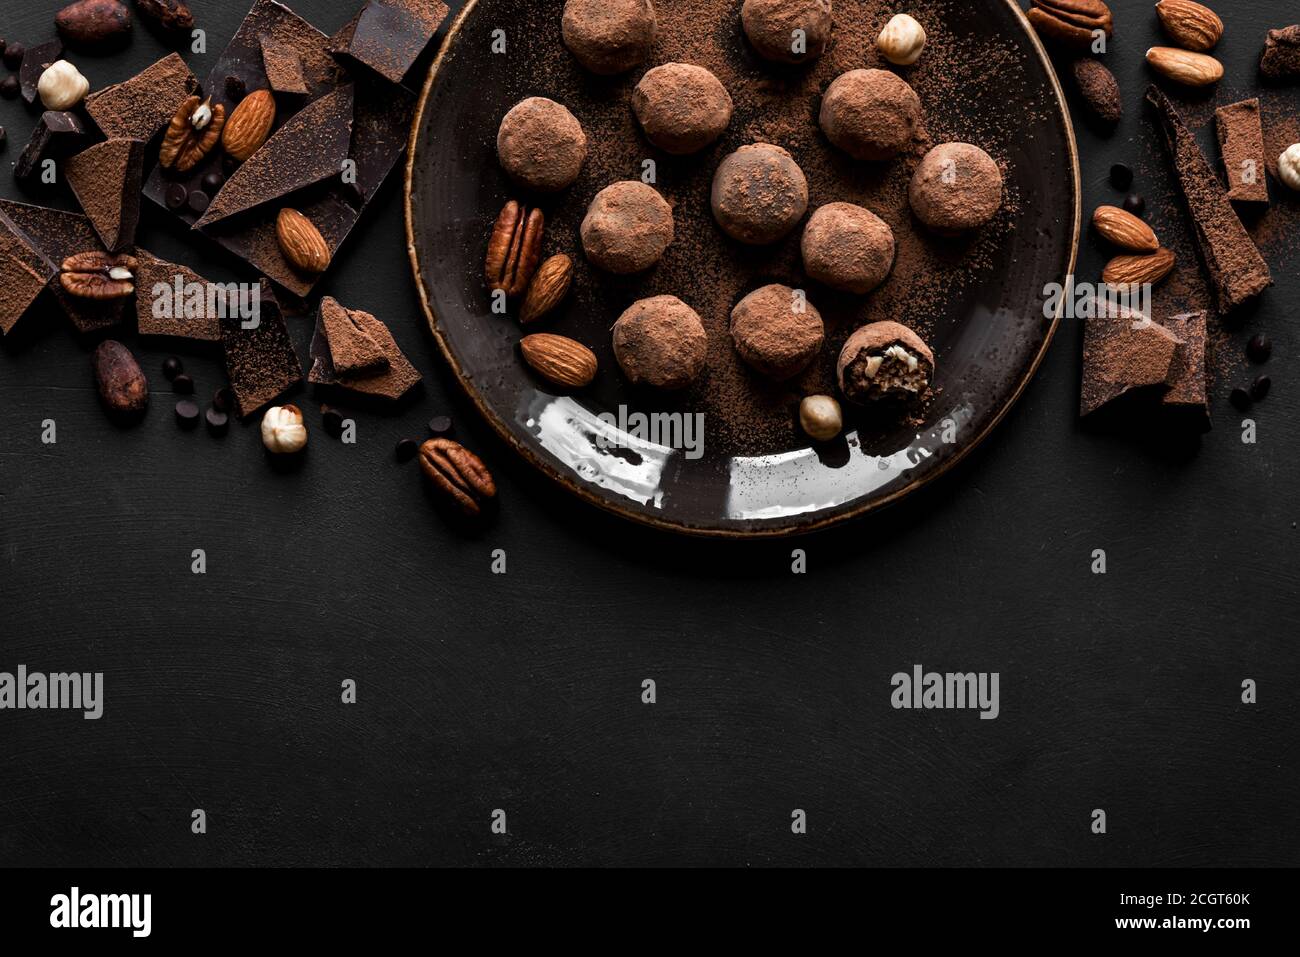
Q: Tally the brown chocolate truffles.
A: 12